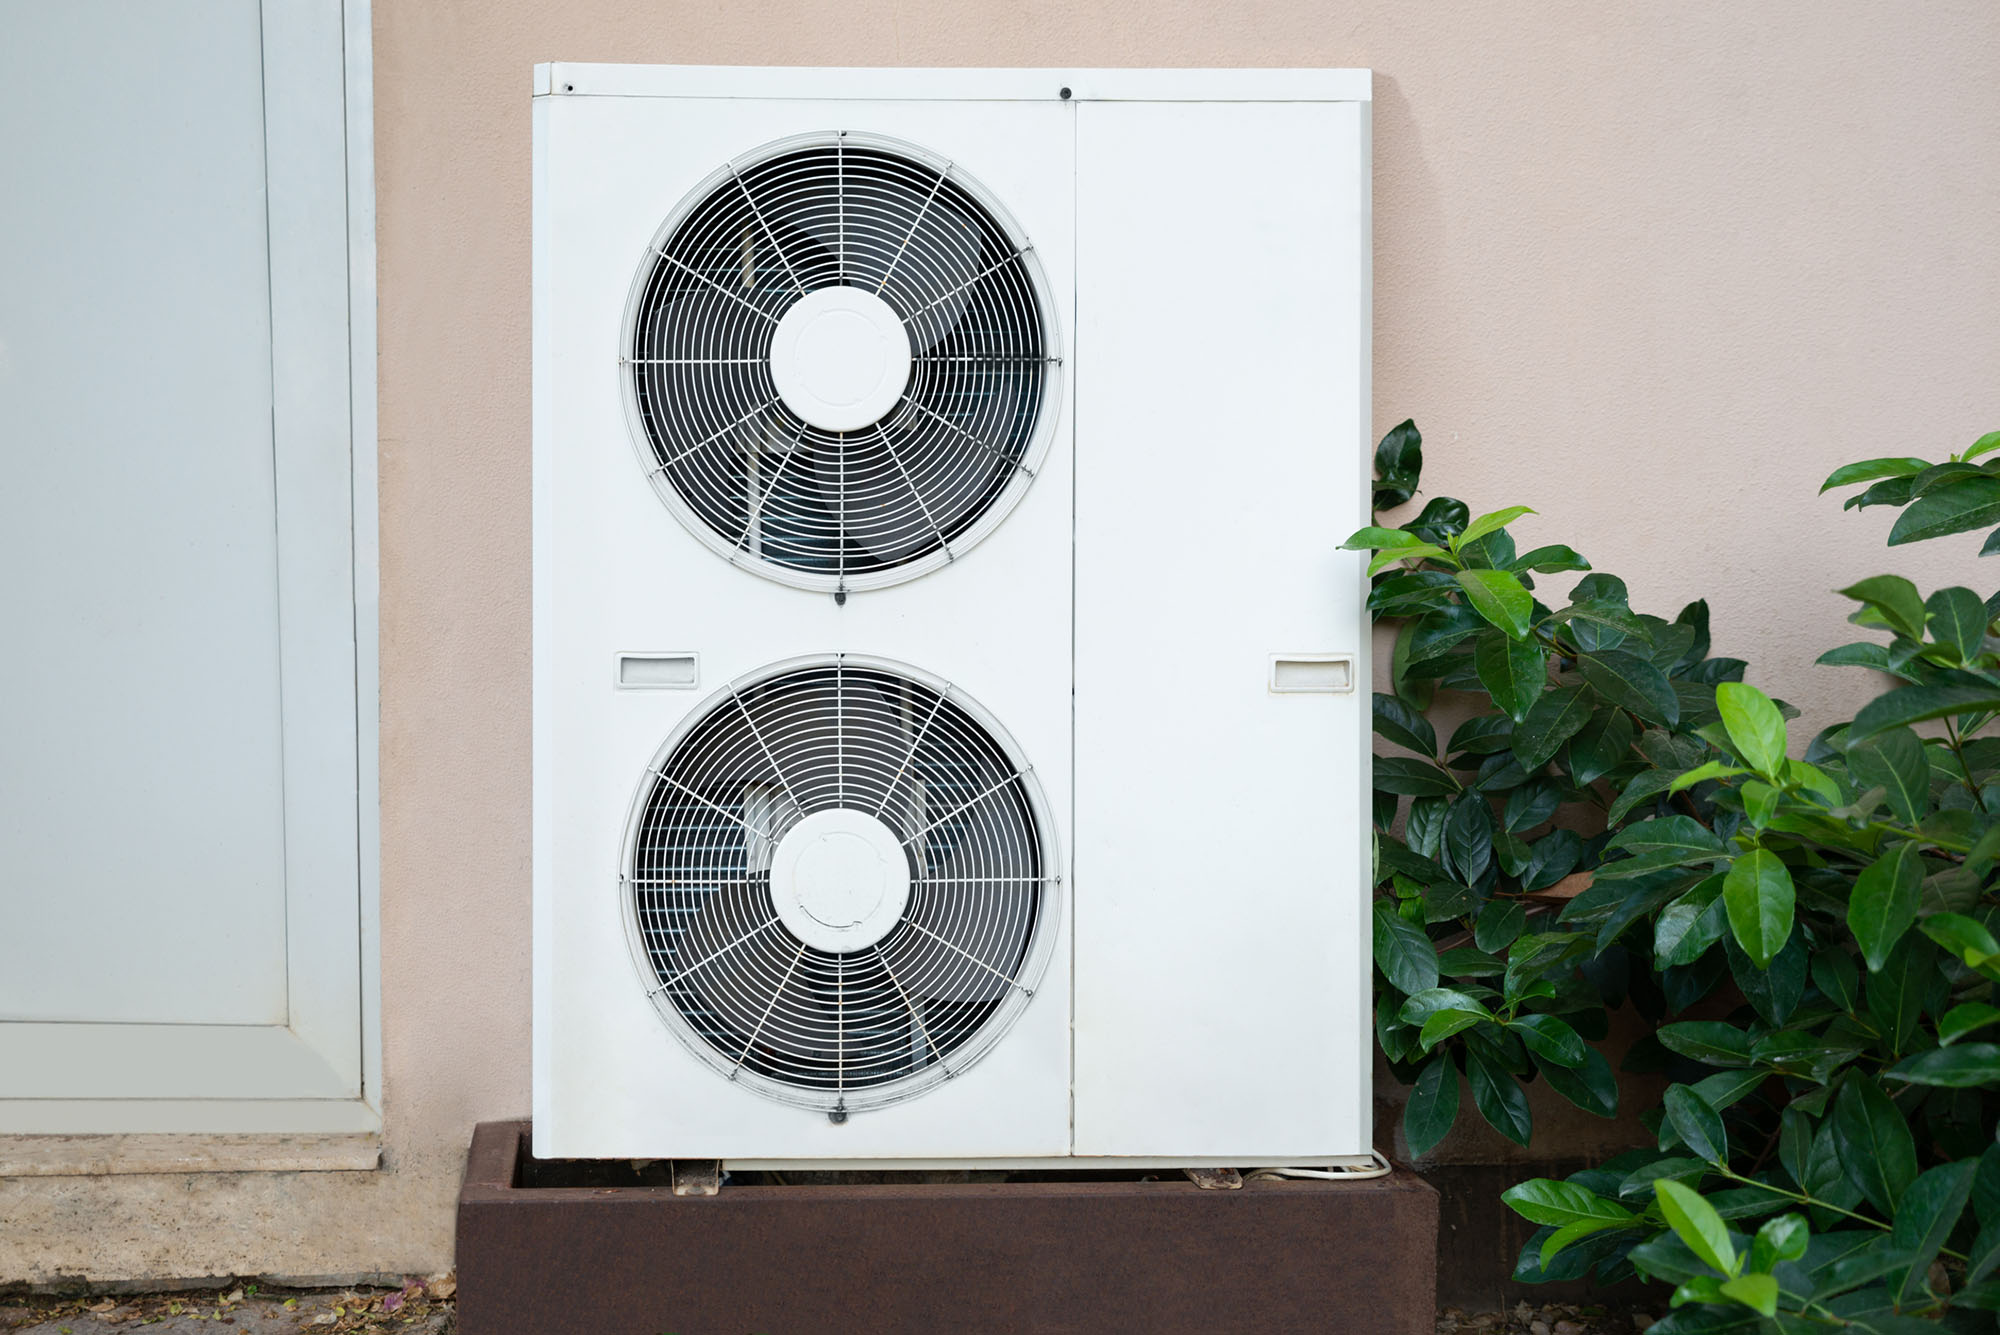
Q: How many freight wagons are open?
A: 0